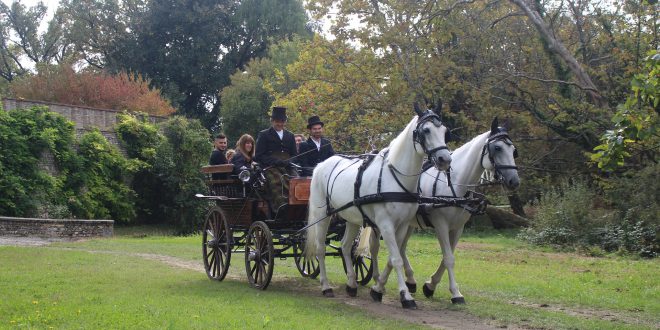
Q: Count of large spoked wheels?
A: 4